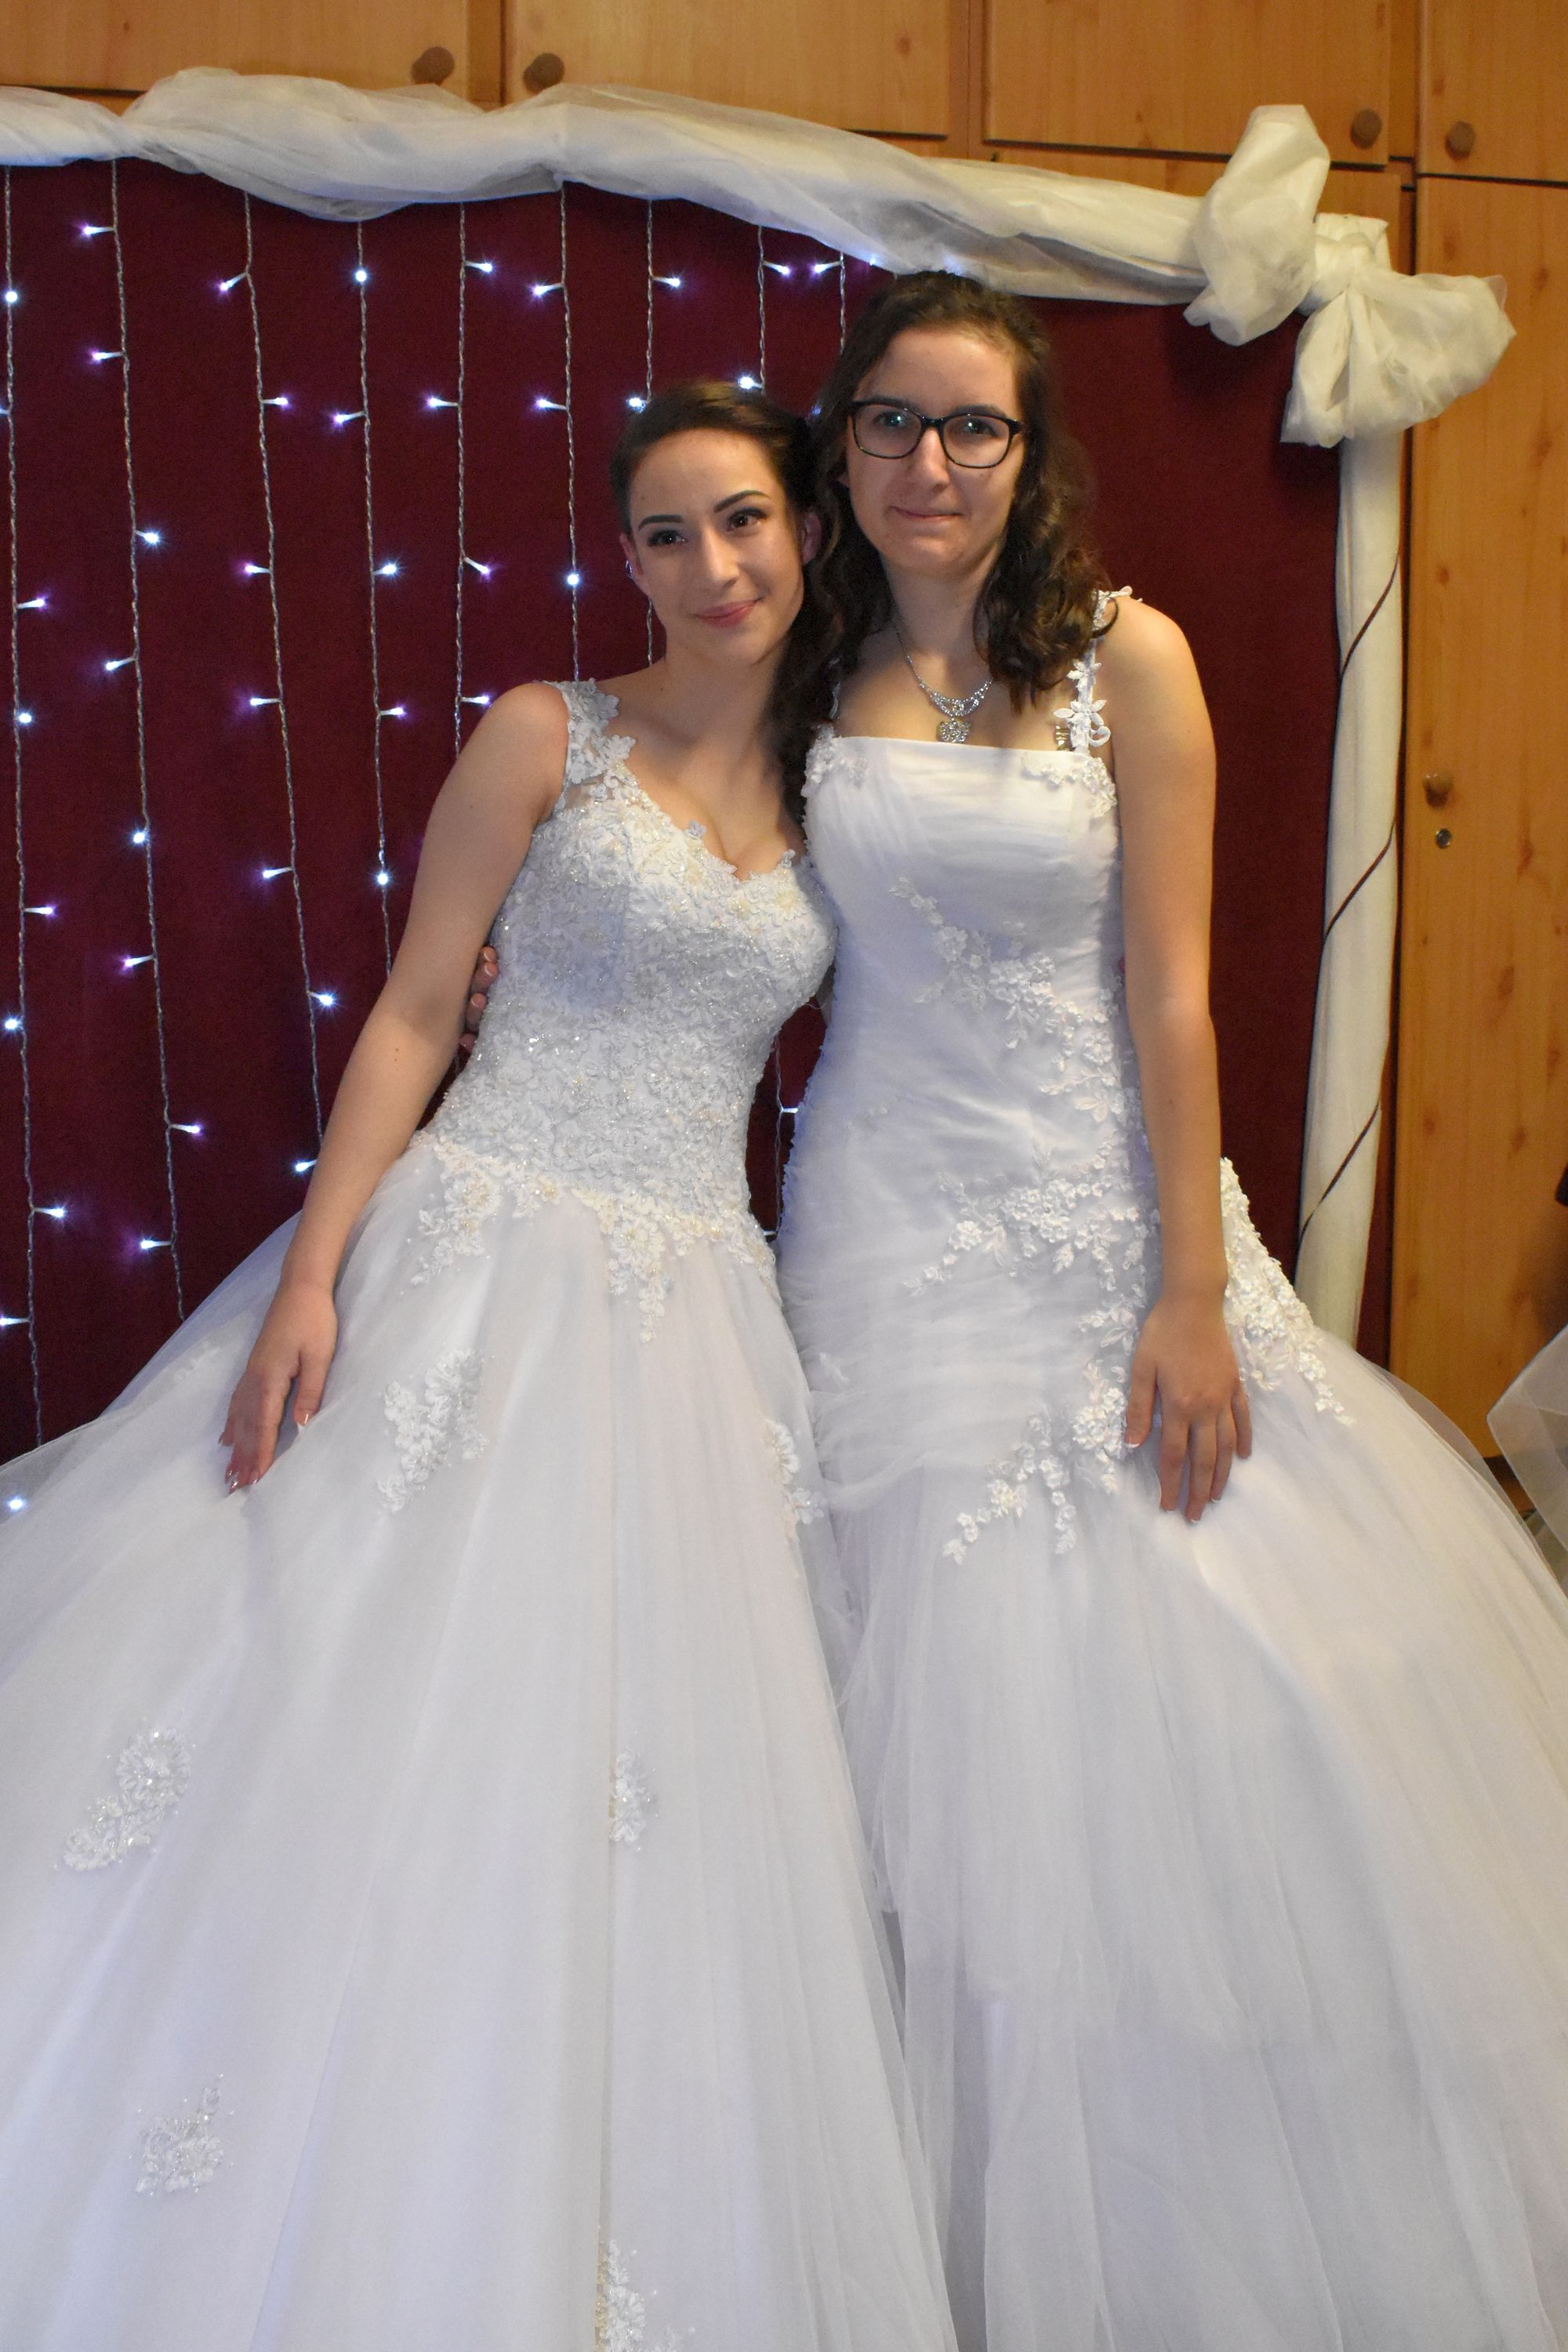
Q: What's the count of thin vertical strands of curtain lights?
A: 9